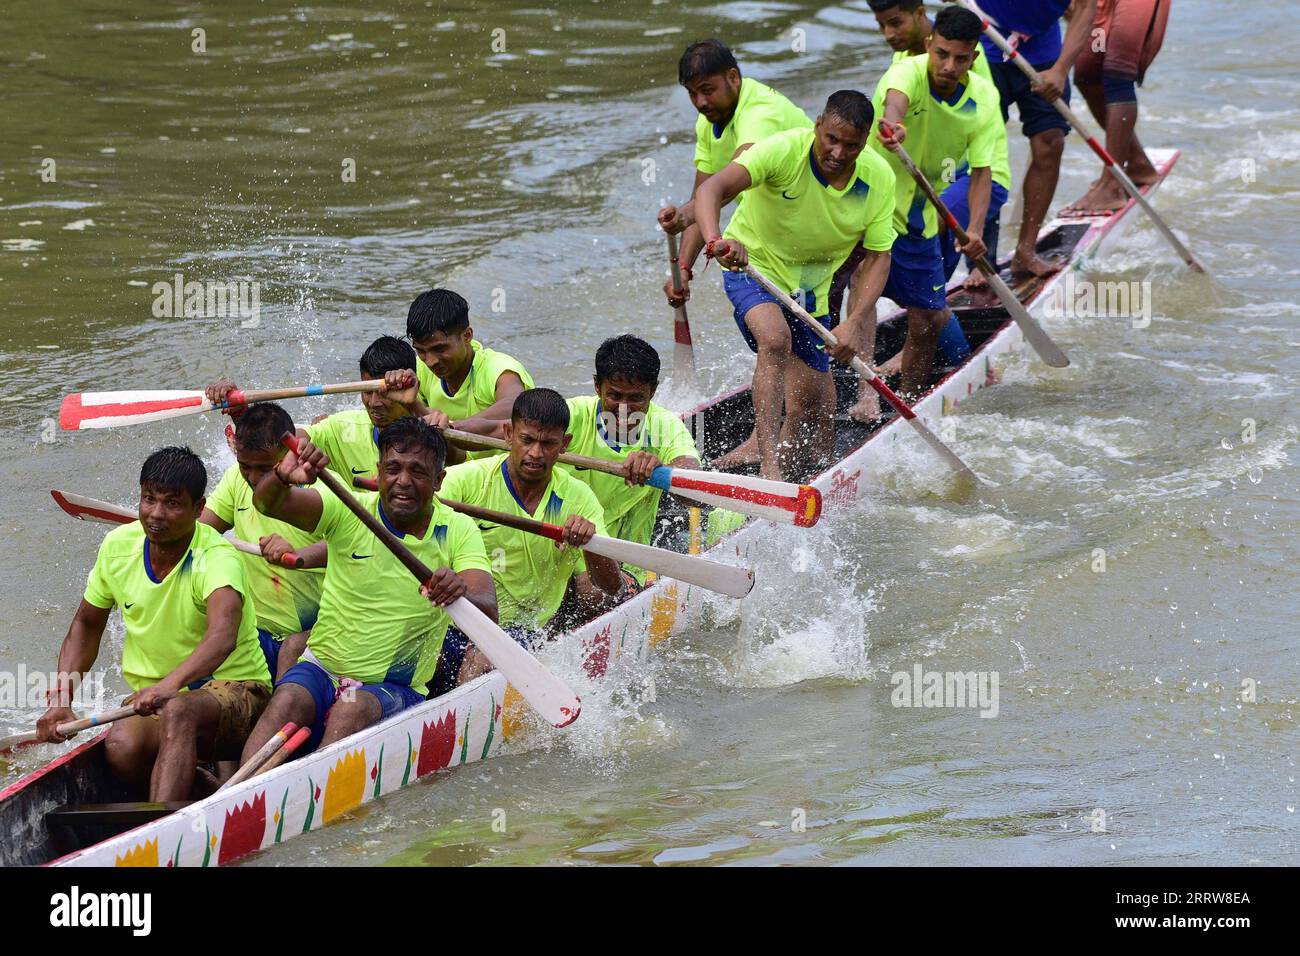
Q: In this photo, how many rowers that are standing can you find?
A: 6